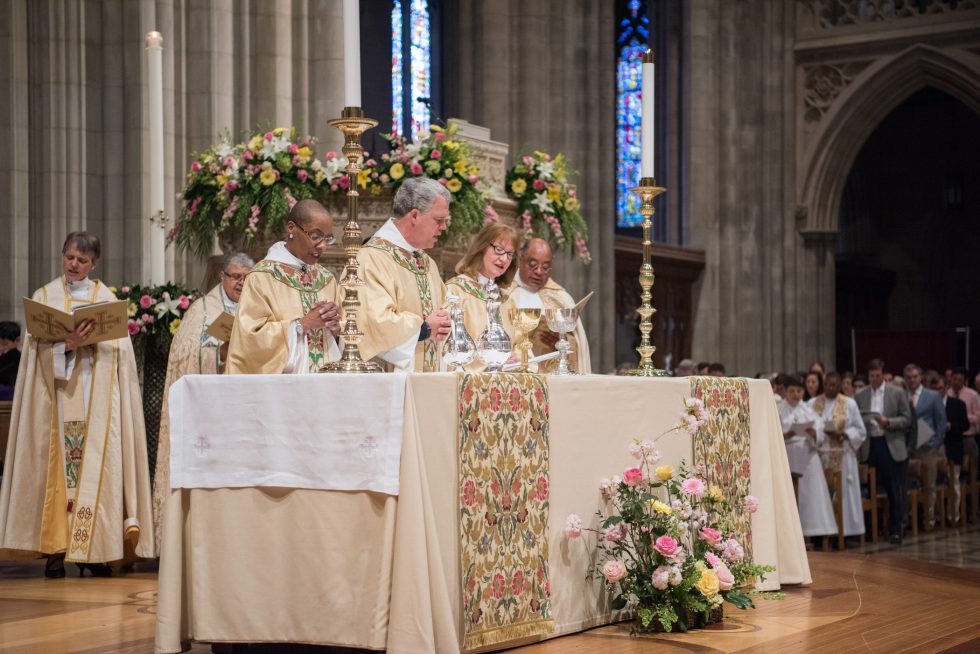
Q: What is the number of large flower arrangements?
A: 5